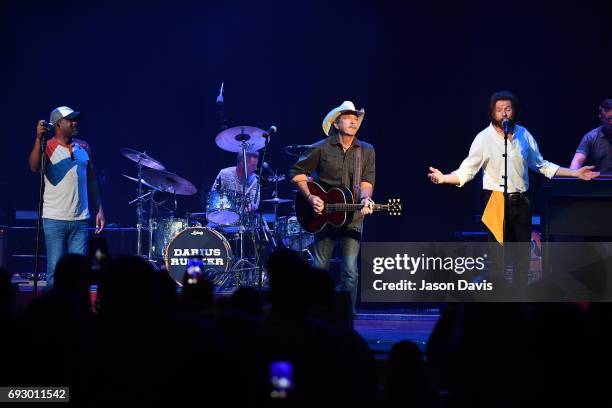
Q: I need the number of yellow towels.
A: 1